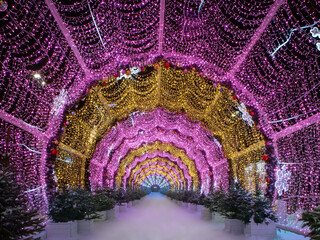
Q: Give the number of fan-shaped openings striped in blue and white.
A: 1